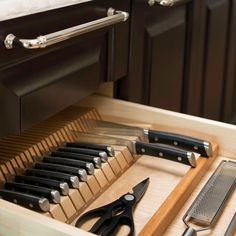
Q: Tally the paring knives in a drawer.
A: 9